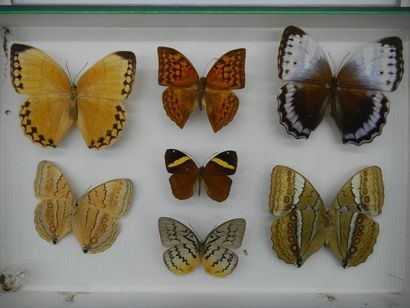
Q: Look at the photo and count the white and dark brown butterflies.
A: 1